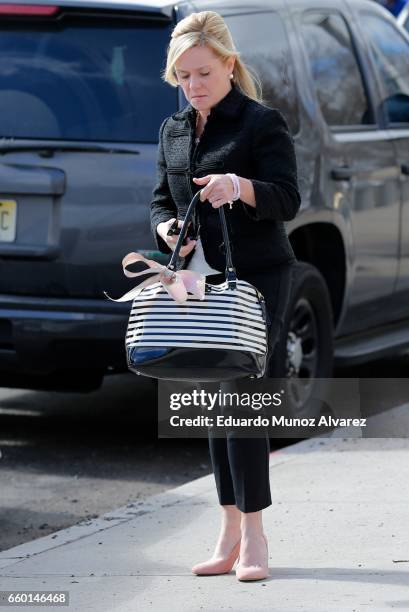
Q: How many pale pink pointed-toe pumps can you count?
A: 2